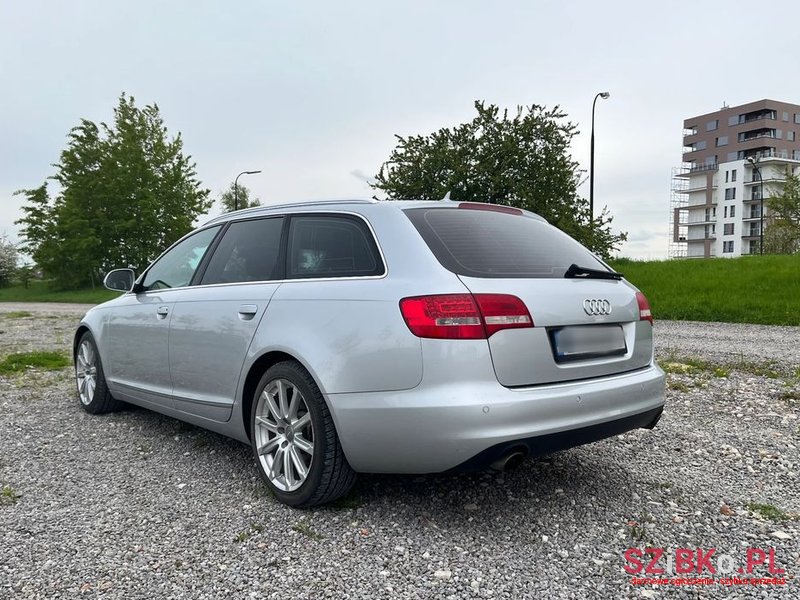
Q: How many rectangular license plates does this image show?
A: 1